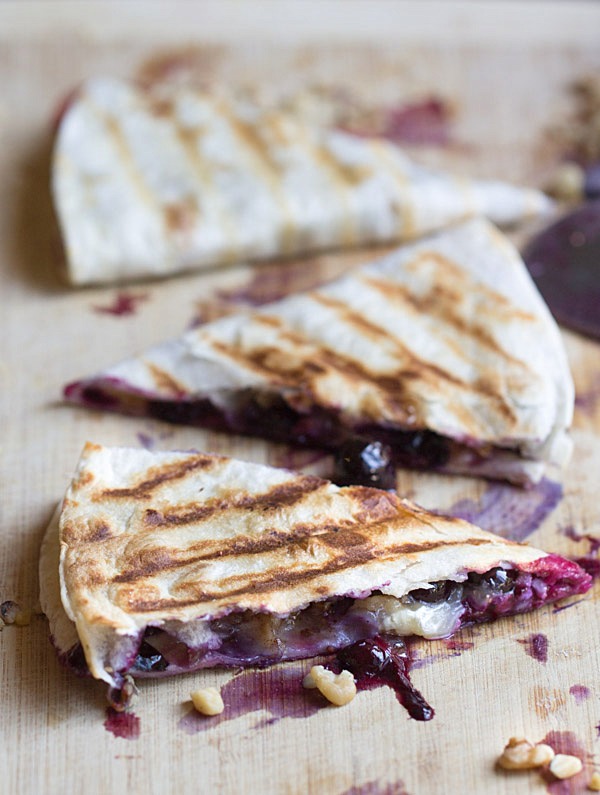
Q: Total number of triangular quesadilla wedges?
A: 3